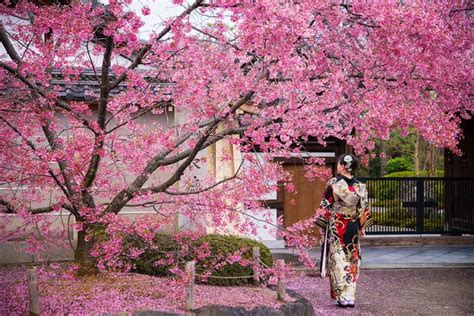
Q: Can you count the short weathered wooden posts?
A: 4